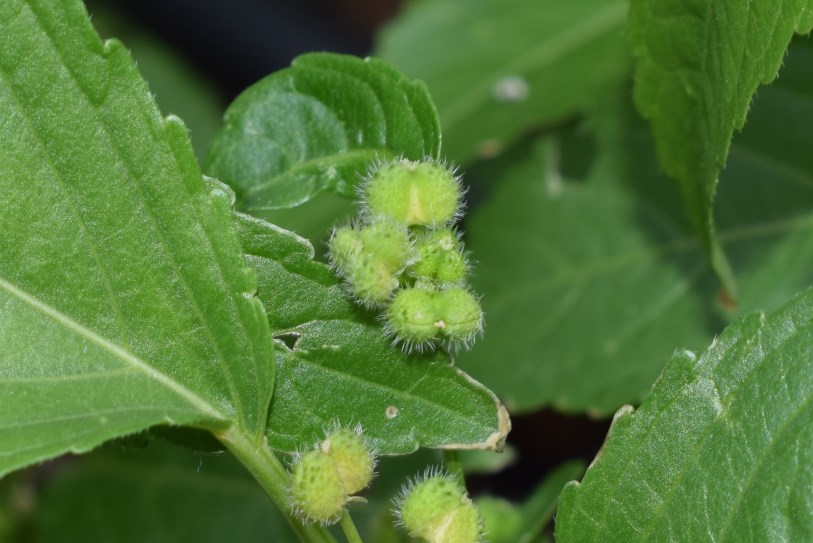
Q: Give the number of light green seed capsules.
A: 6